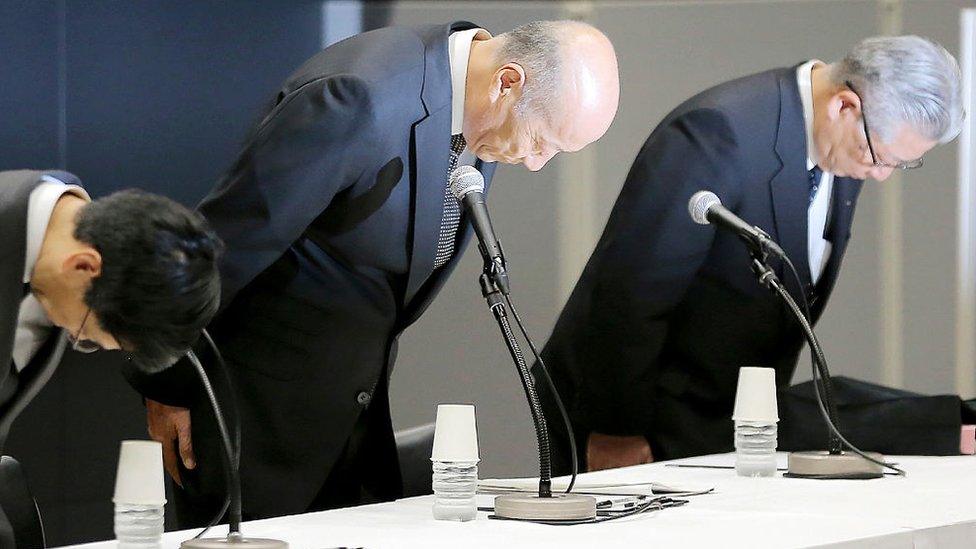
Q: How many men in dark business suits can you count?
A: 3